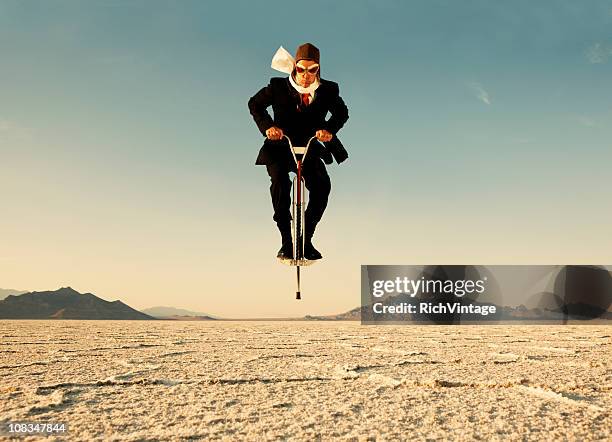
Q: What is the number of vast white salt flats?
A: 1